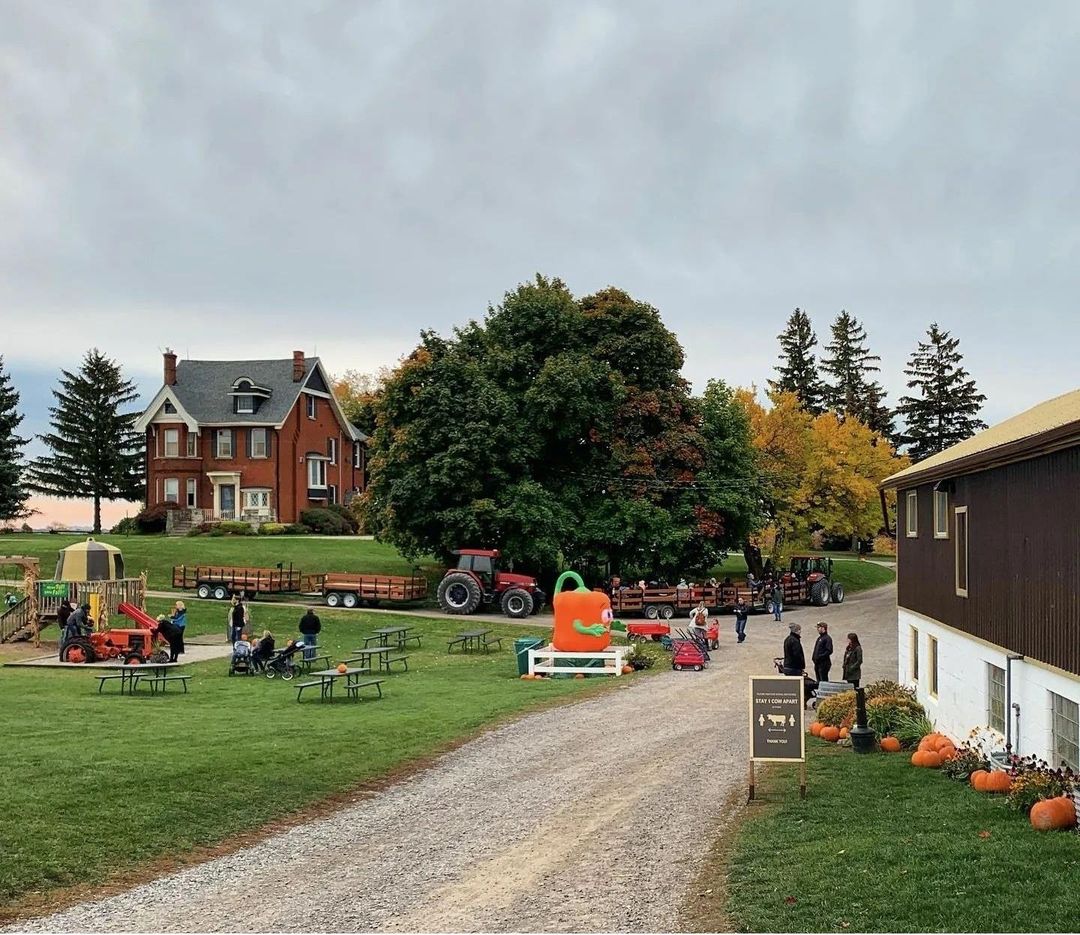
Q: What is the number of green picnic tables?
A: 6